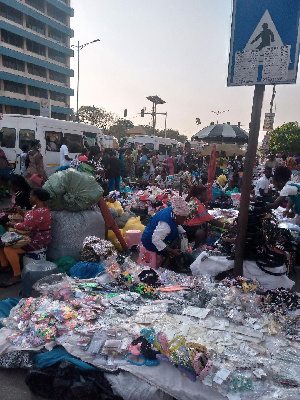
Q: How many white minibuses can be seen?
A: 2